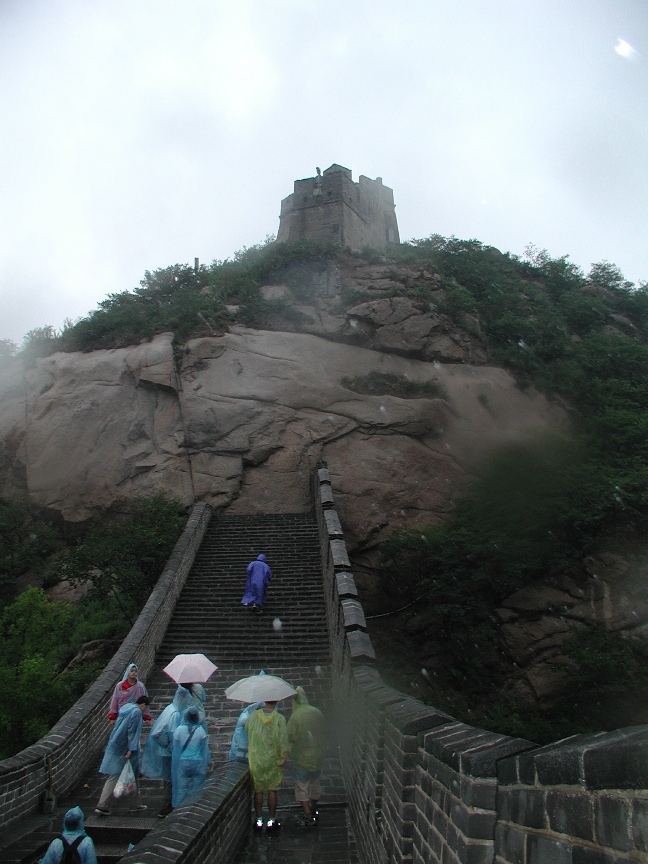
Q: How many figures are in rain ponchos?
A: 10